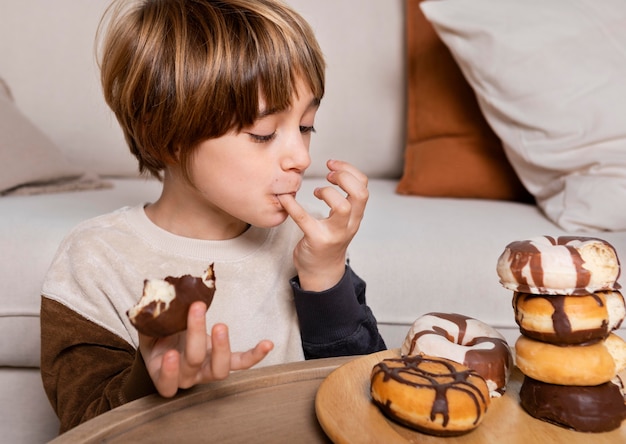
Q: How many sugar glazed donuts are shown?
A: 1